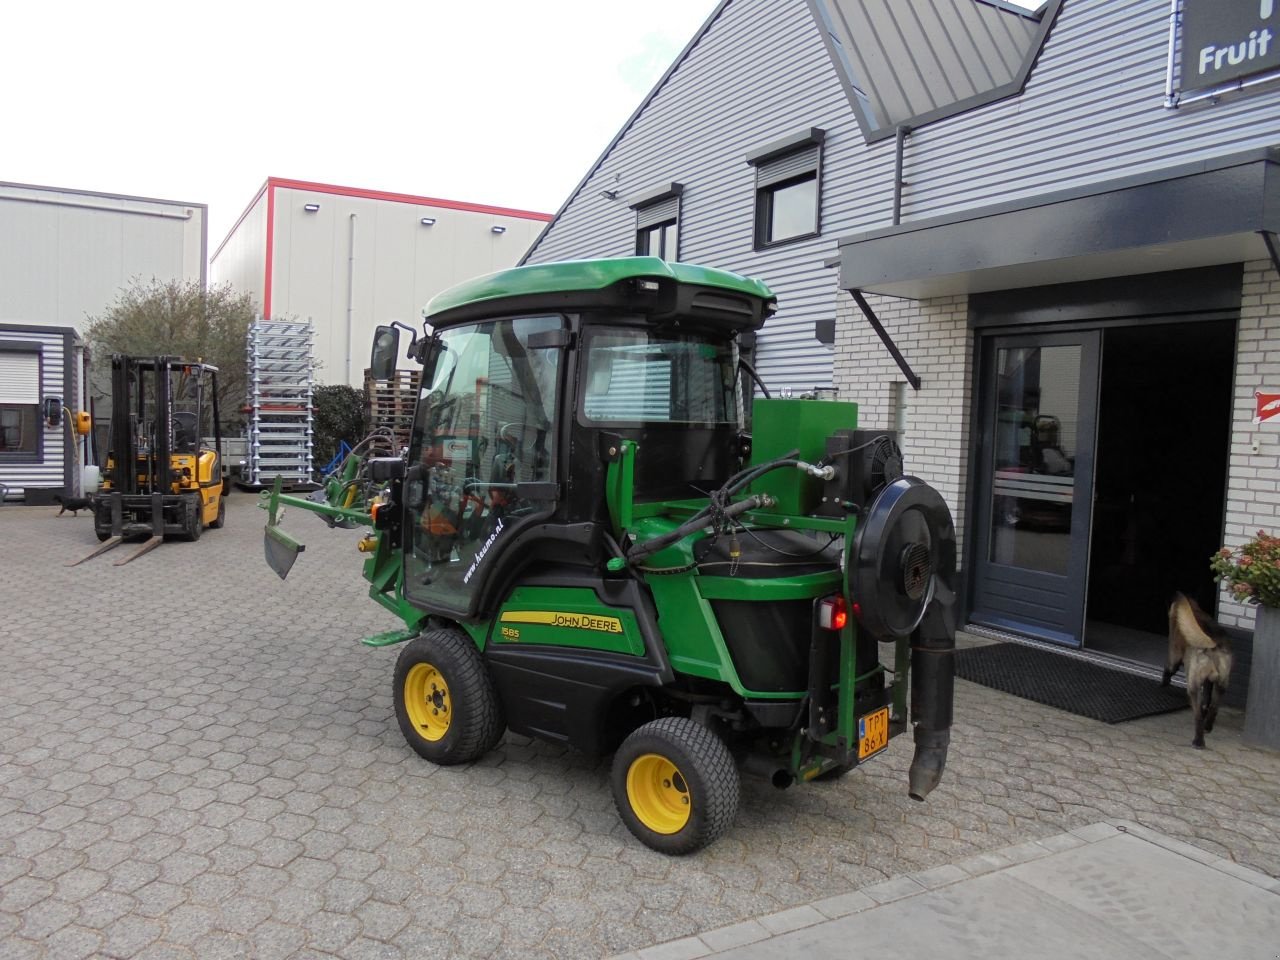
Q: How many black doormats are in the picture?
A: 1